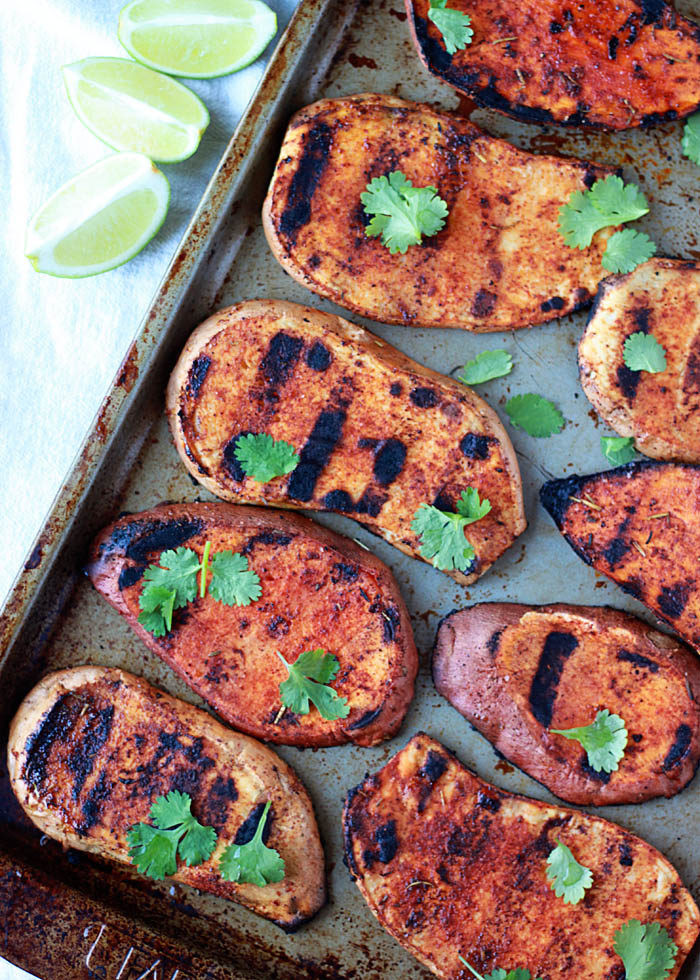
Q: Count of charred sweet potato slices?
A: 9